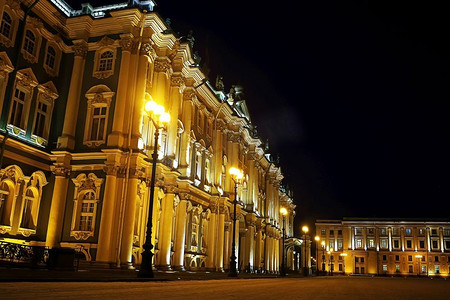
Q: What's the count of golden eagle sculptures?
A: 0